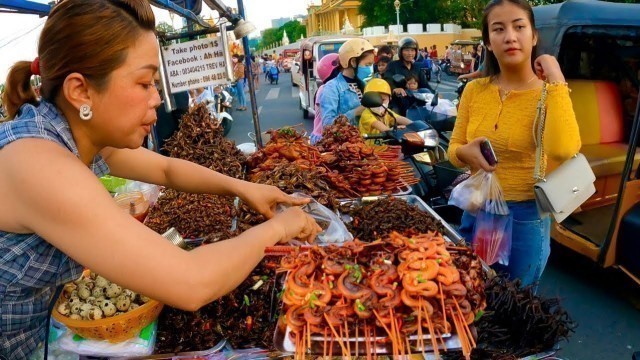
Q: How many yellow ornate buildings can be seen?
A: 1